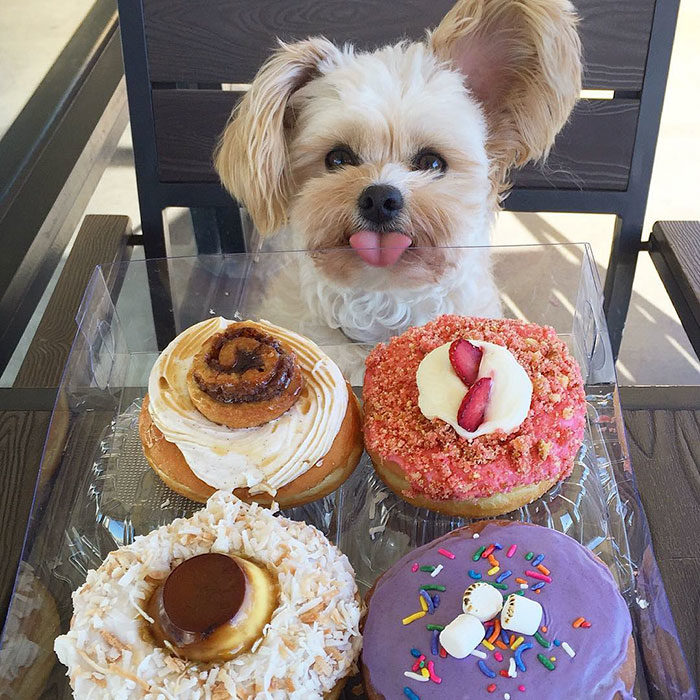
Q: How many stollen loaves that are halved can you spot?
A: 0